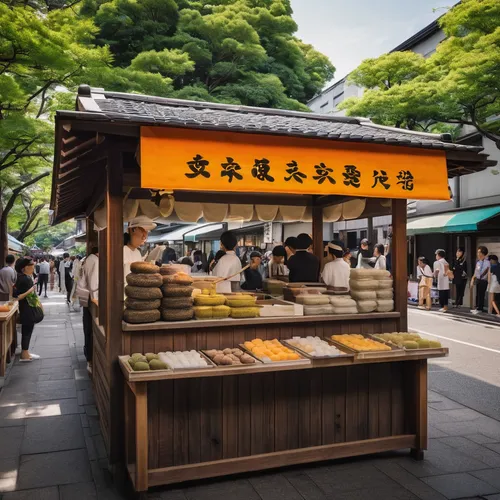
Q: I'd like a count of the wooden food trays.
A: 7